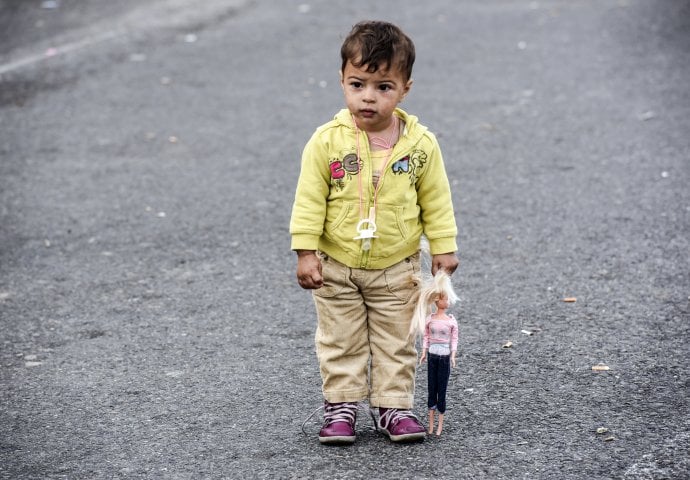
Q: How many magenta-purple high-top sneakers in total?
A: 2